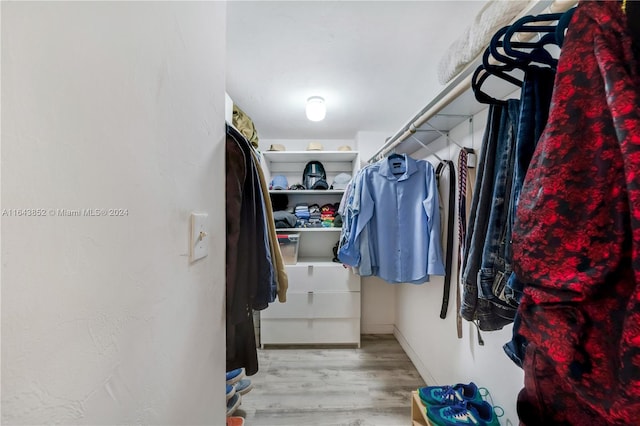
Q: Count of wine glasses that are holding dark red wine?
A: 0